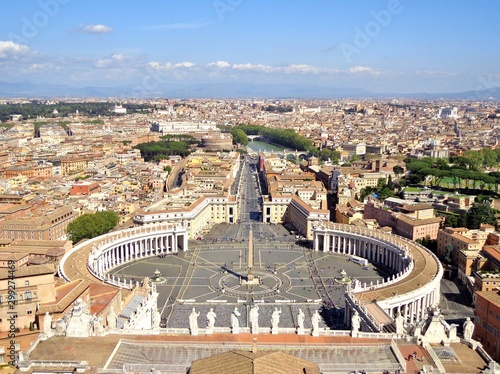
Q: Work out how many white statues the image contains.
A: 13